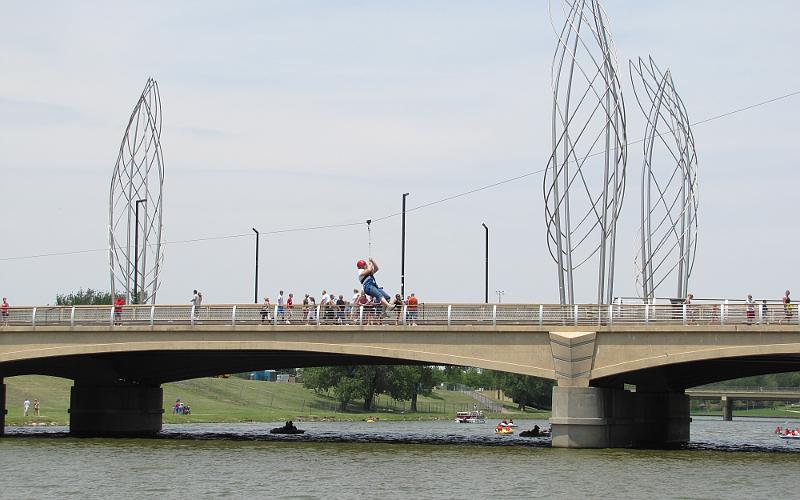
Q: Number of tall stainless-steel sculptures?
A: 3